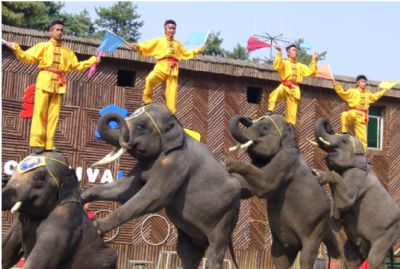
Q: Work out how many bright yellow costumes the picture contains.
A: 4